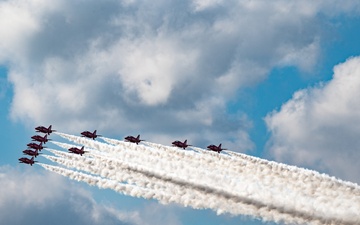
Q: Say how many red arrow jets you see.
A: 10